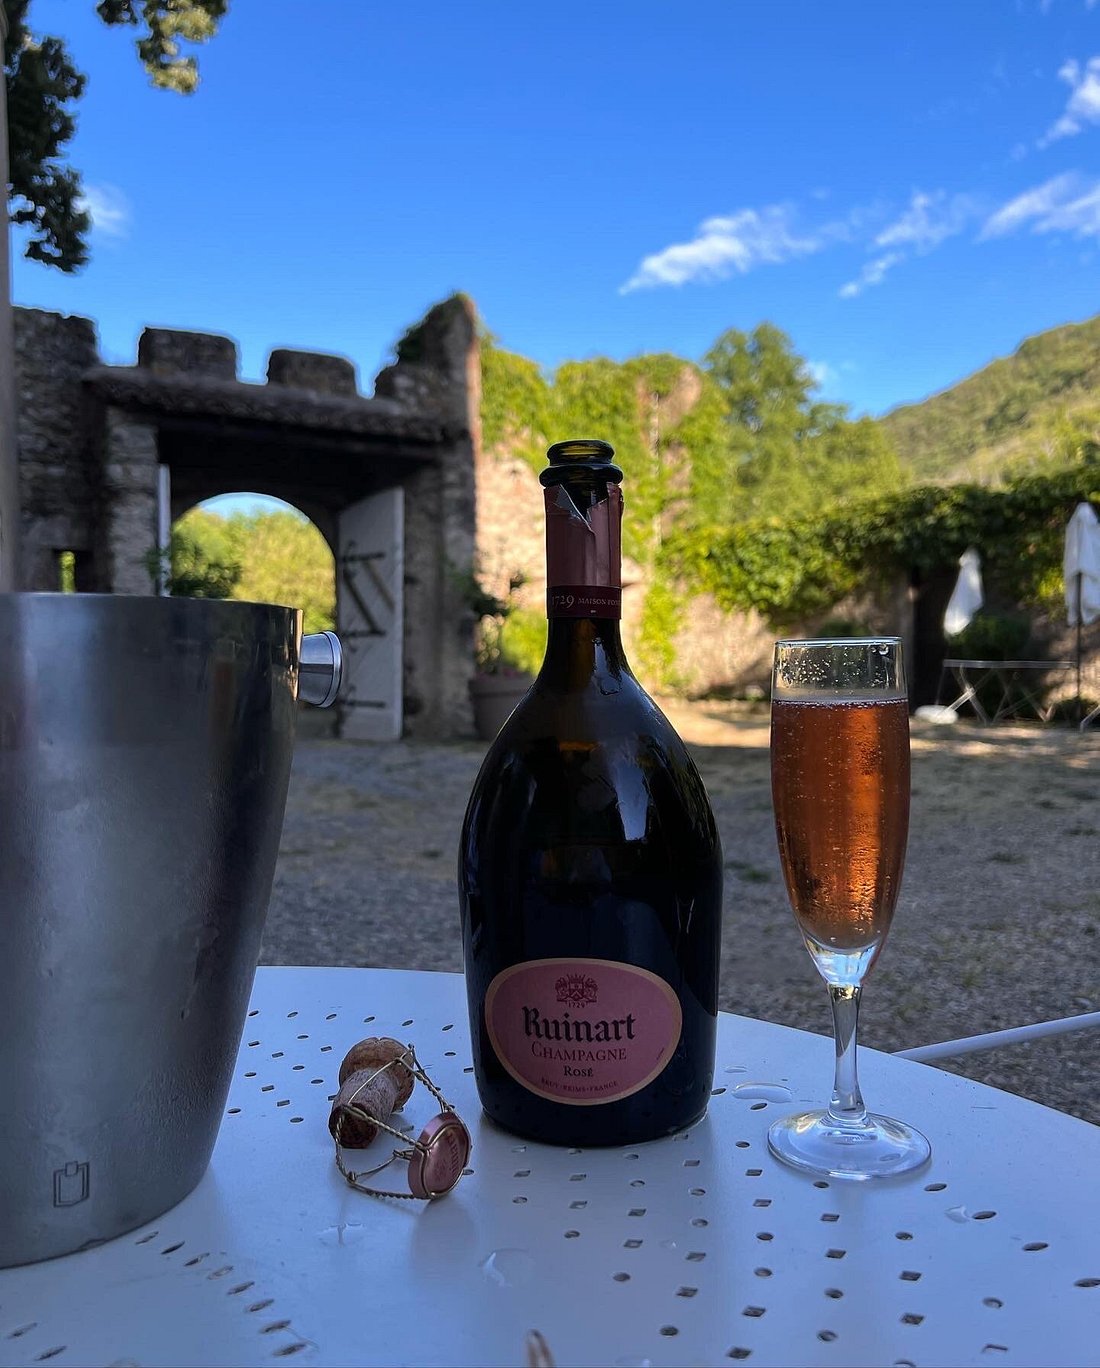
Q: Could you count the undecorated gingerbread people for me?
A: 0